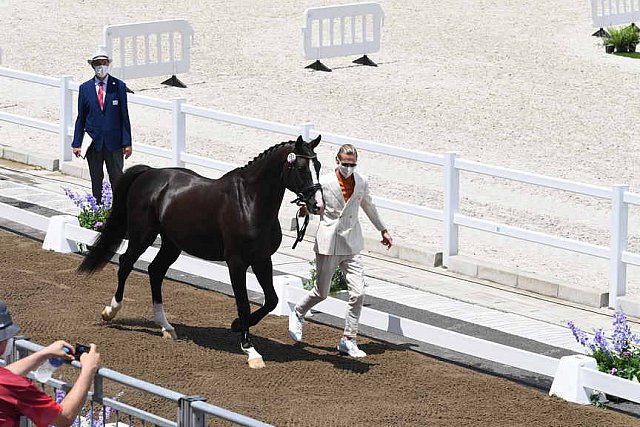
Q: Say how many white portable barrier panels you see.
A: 3